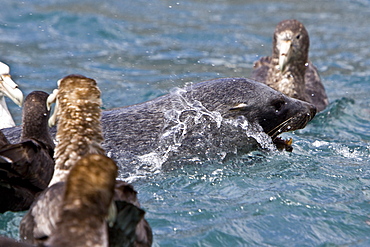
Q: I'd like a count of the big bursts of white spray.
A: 1